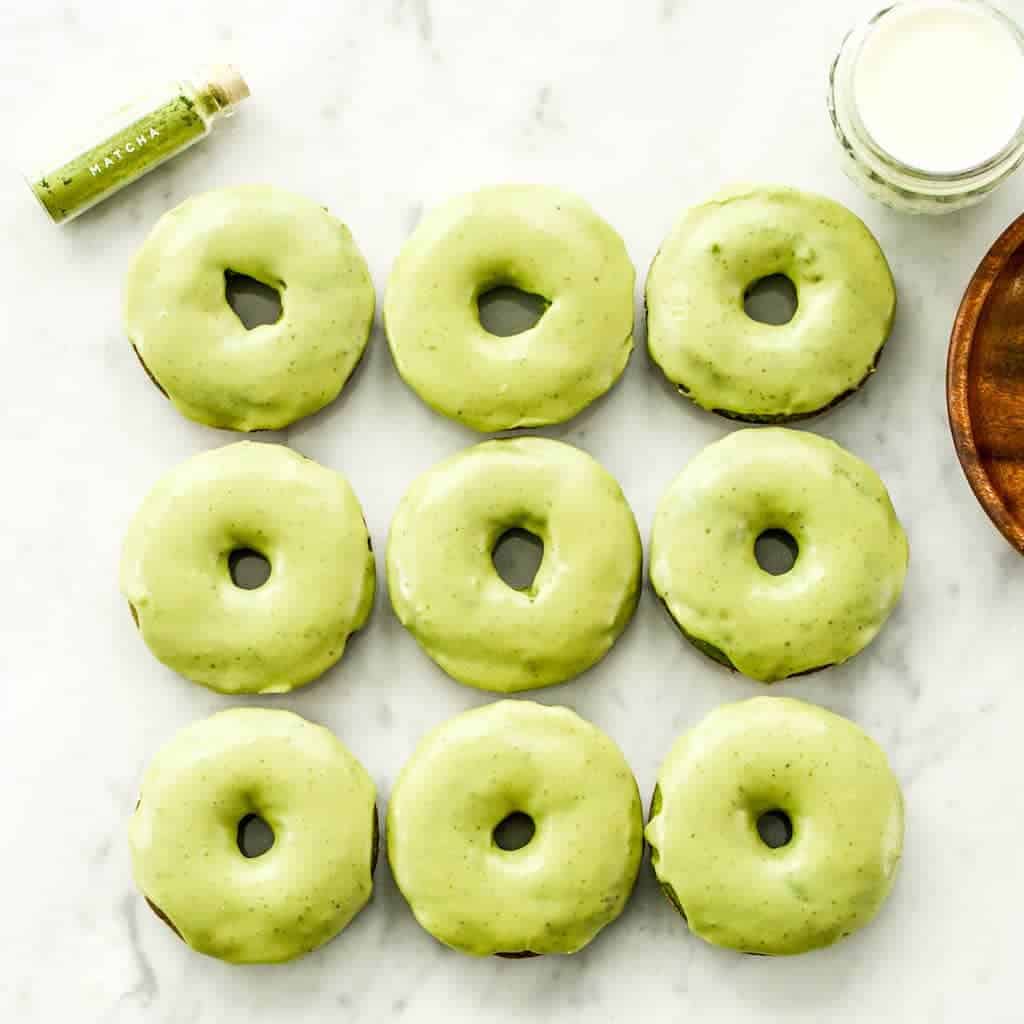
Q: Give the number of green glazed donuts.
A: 9